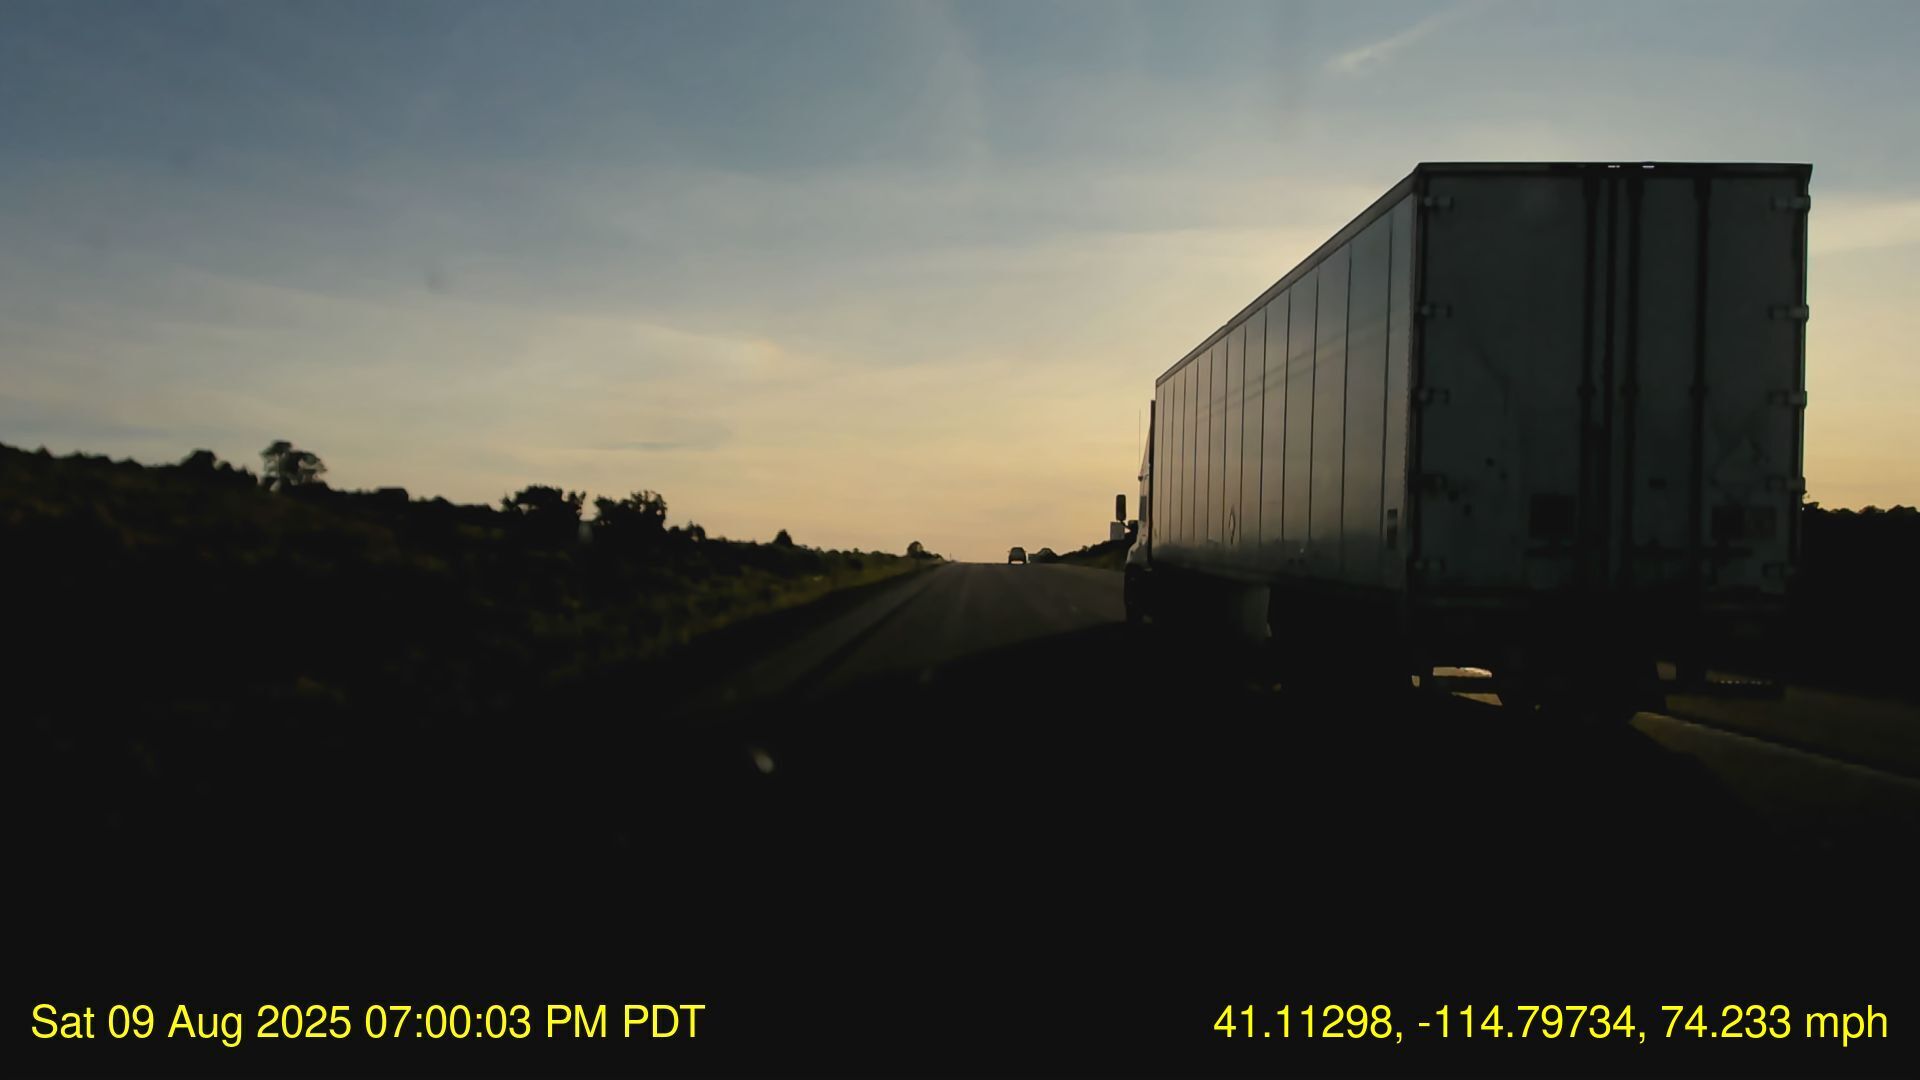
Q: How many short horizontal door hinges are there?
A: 10